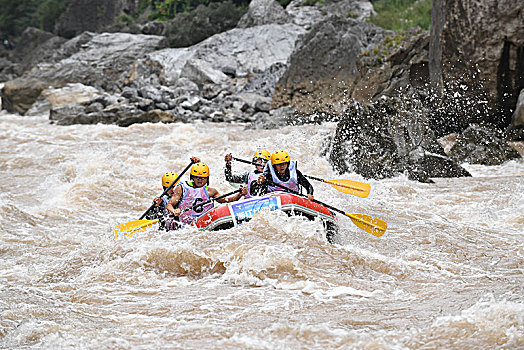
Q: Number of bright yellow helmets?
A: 4